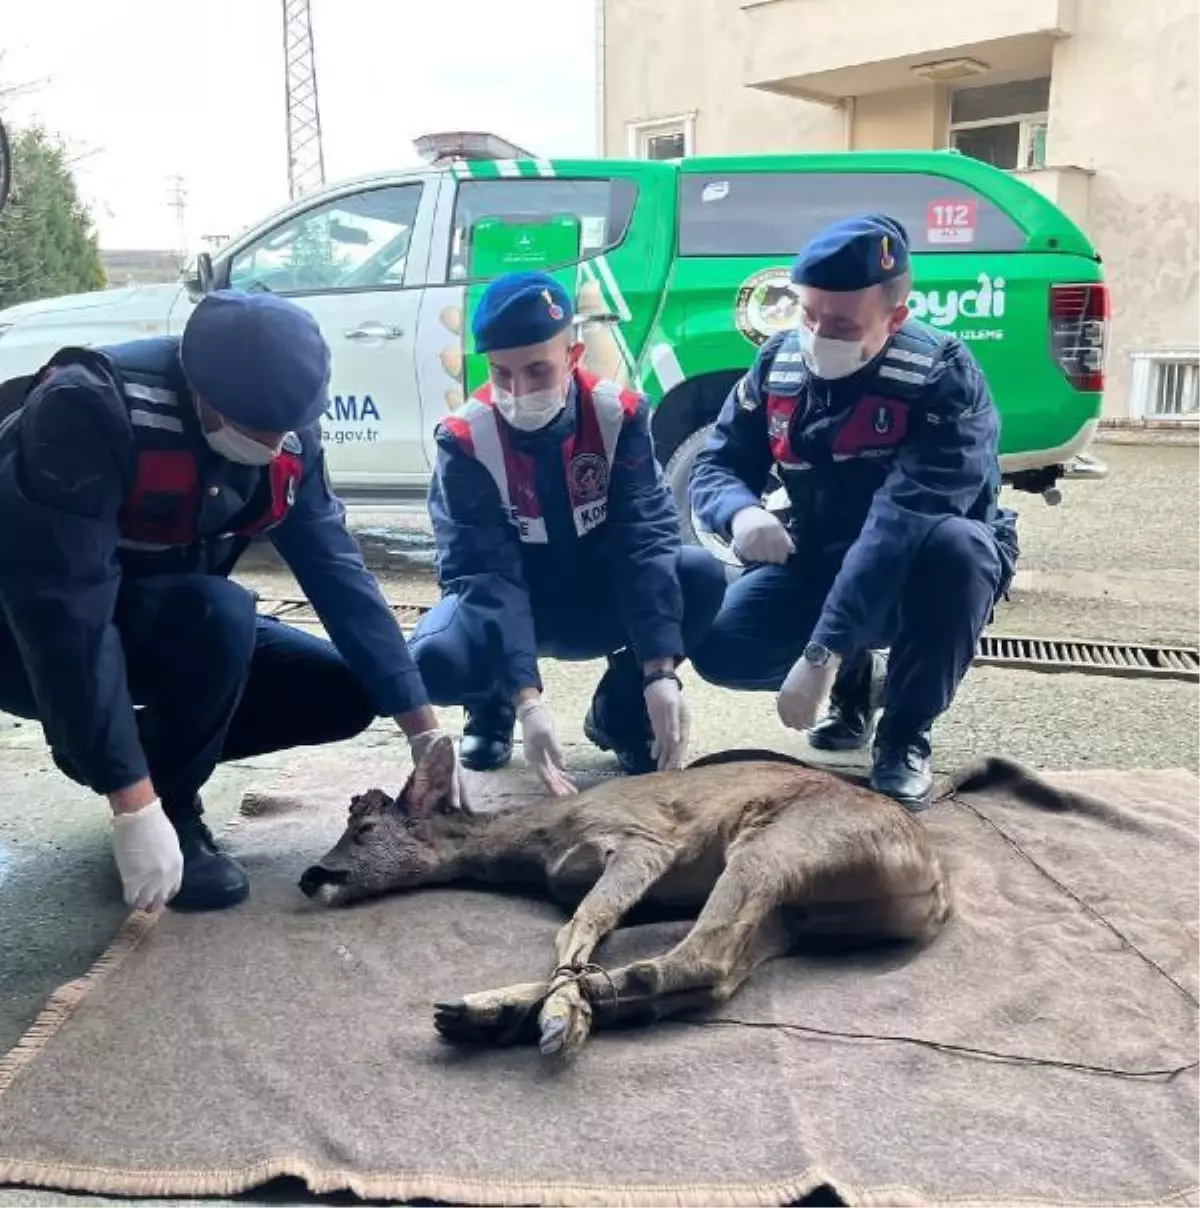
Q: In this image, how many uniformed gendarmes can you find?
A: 3